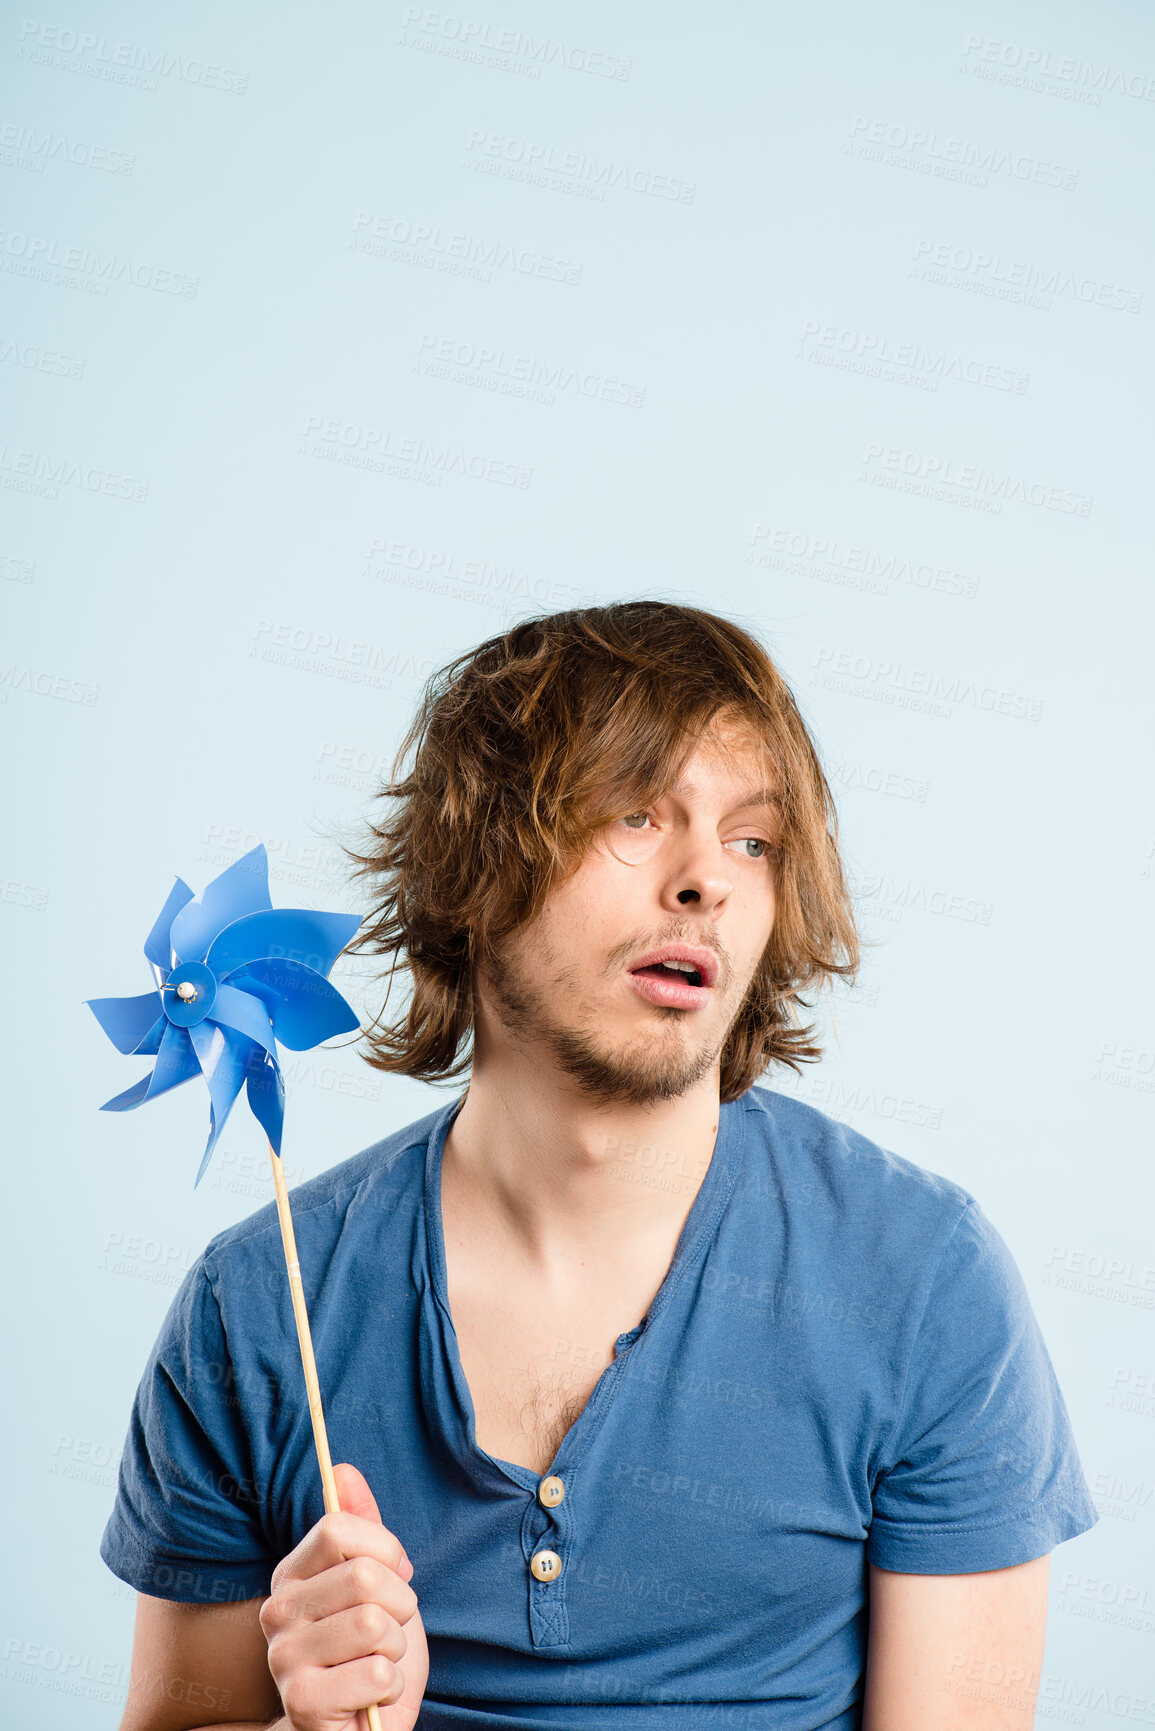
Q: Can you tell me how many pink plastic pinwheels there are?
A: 0